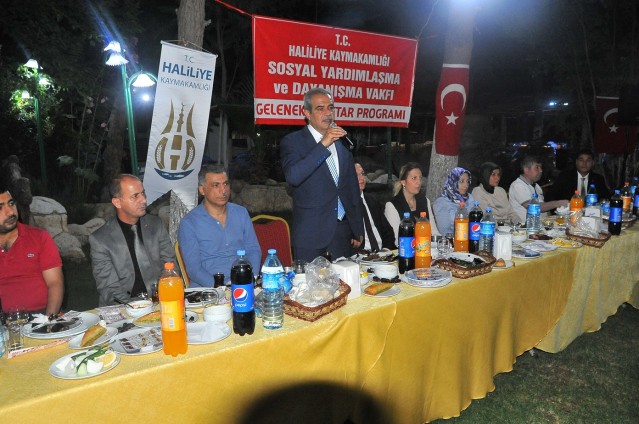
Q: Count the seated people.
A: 9